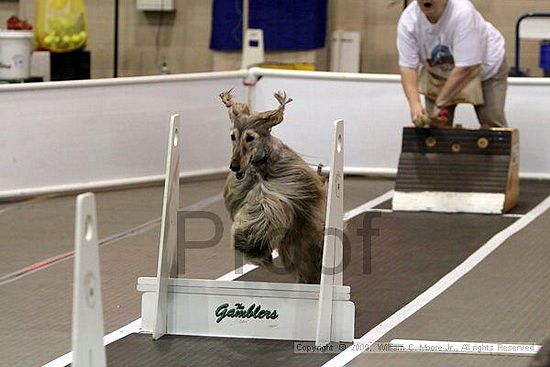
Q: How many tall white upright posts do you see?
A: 3